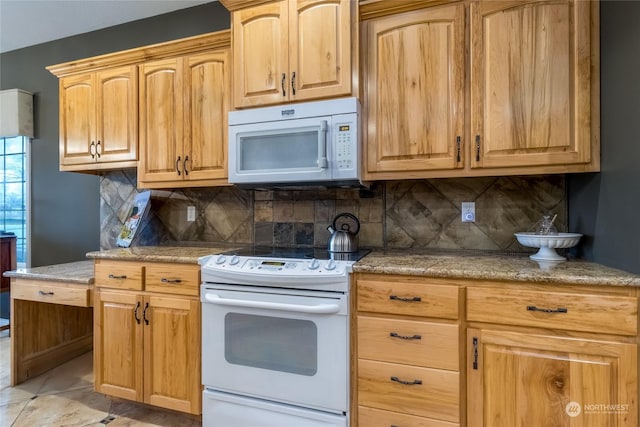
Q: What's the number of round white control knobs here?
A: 4